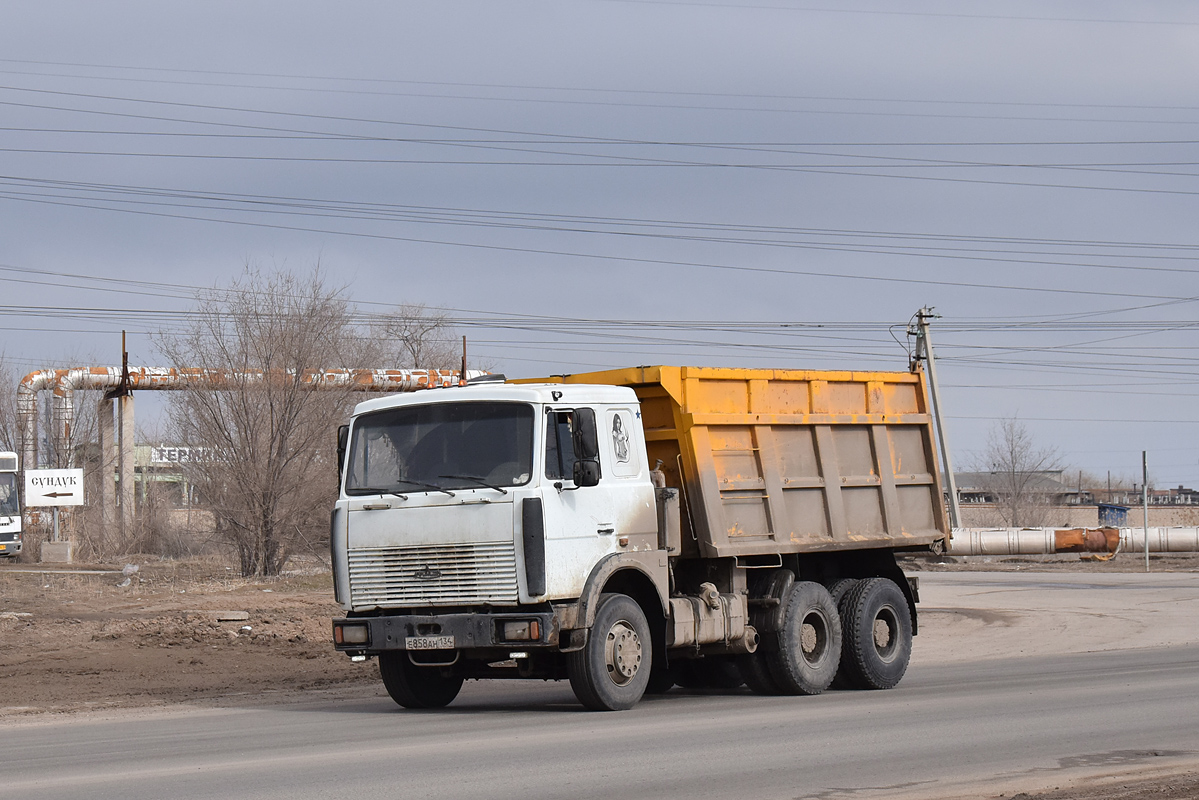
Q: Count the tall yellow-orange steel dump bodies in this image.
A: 1